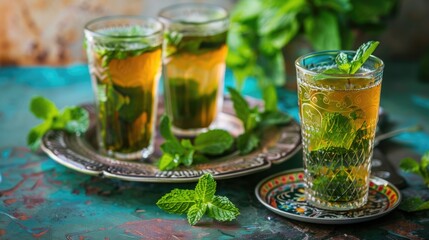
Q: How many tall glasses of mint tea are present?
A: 3